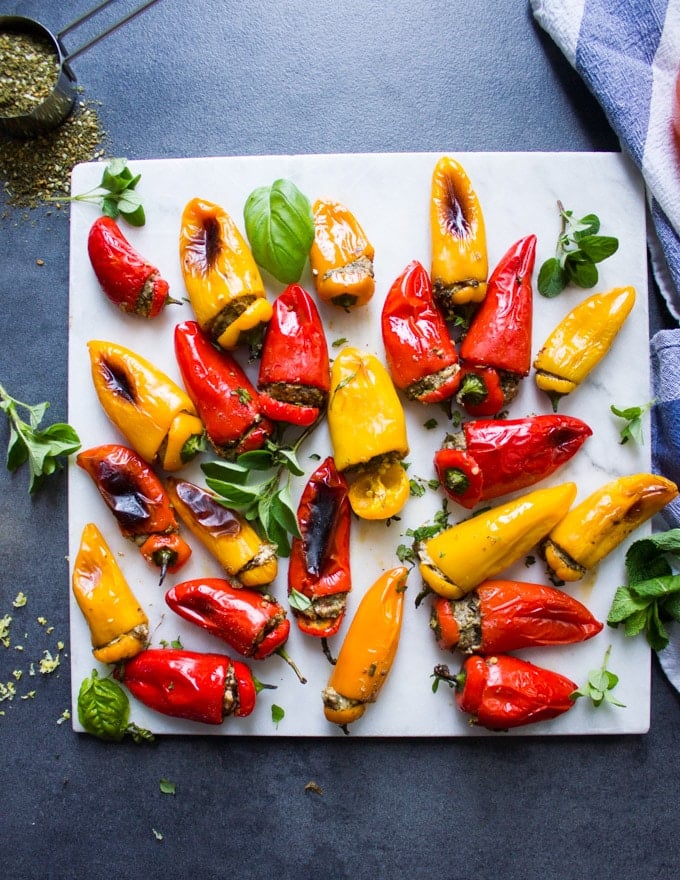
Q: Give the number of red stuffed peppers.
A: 12